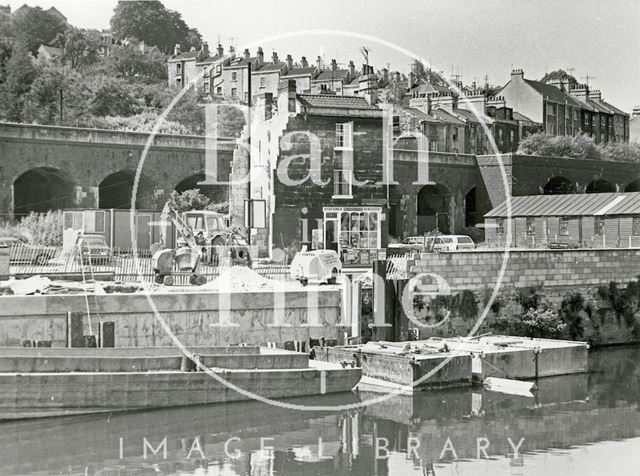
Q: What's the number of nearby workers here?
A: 0